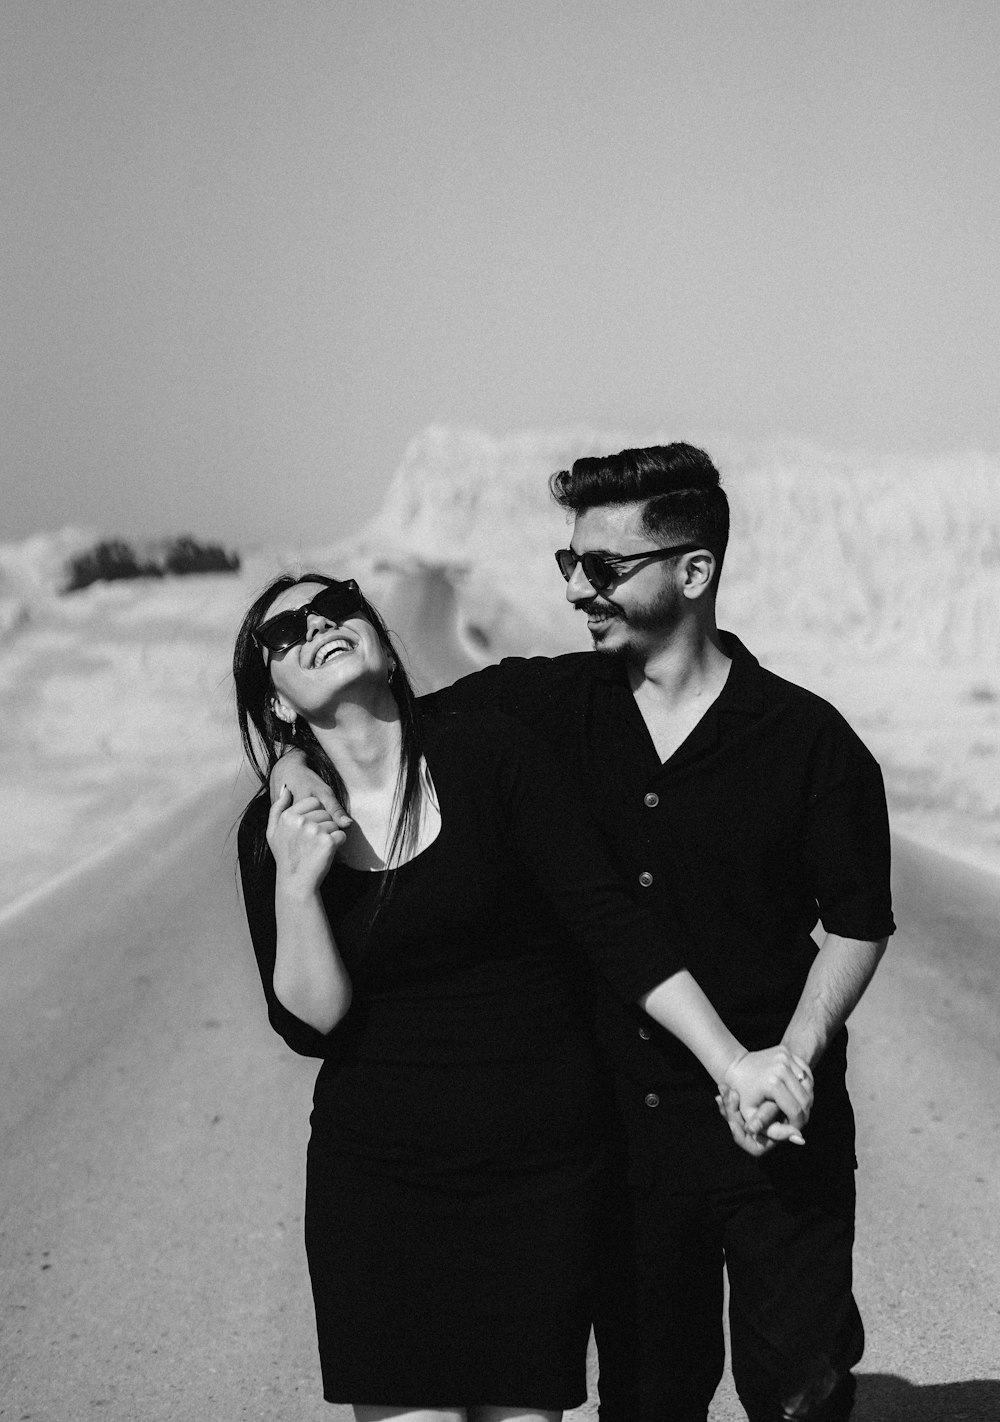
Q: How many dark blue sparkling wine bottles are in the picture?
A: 0